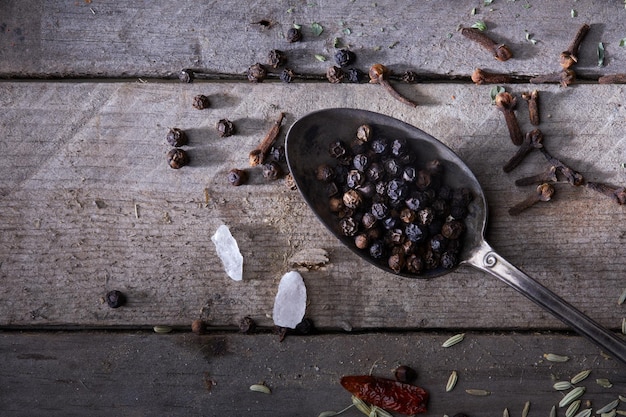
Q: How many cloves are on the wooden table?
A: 14